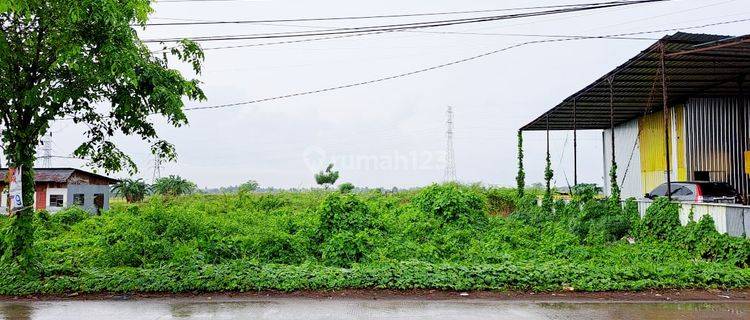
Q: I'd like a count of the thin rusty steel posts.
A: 5